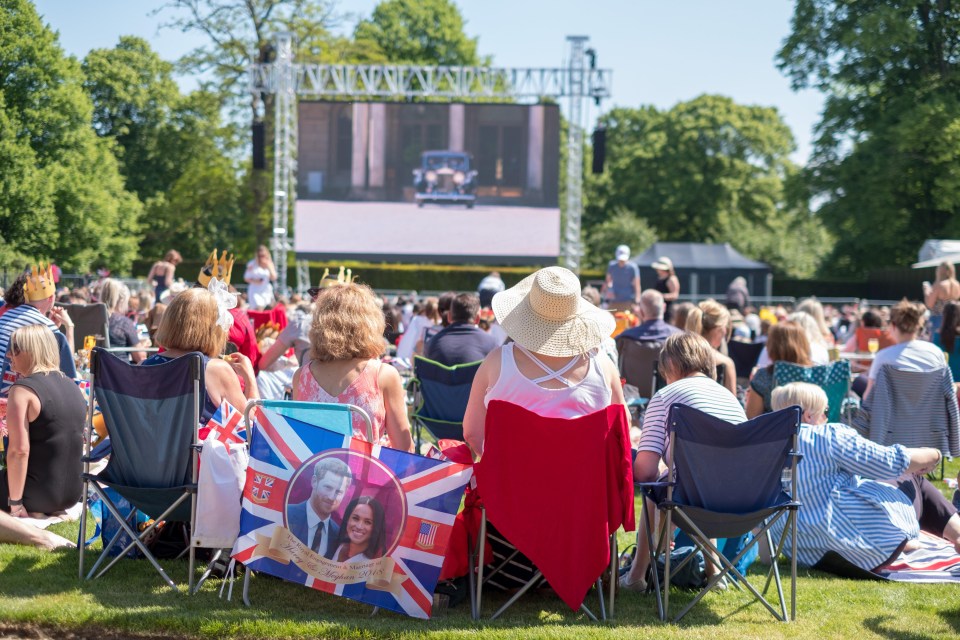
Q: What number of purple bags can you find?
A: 0